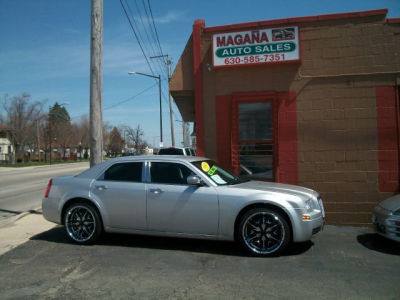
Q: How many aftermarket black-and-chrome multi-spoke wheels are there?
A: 2